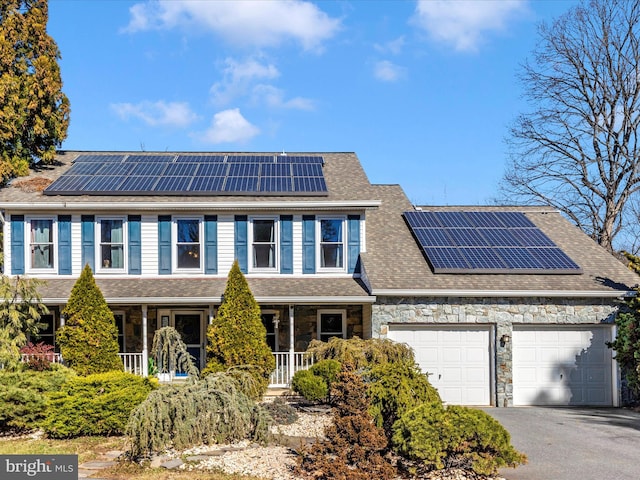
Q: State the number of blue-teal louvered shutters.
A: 10